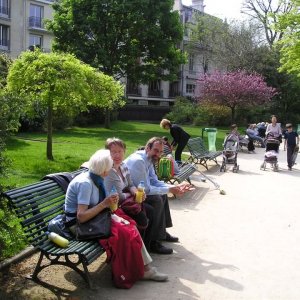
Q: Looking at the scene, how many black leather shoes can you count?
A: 2